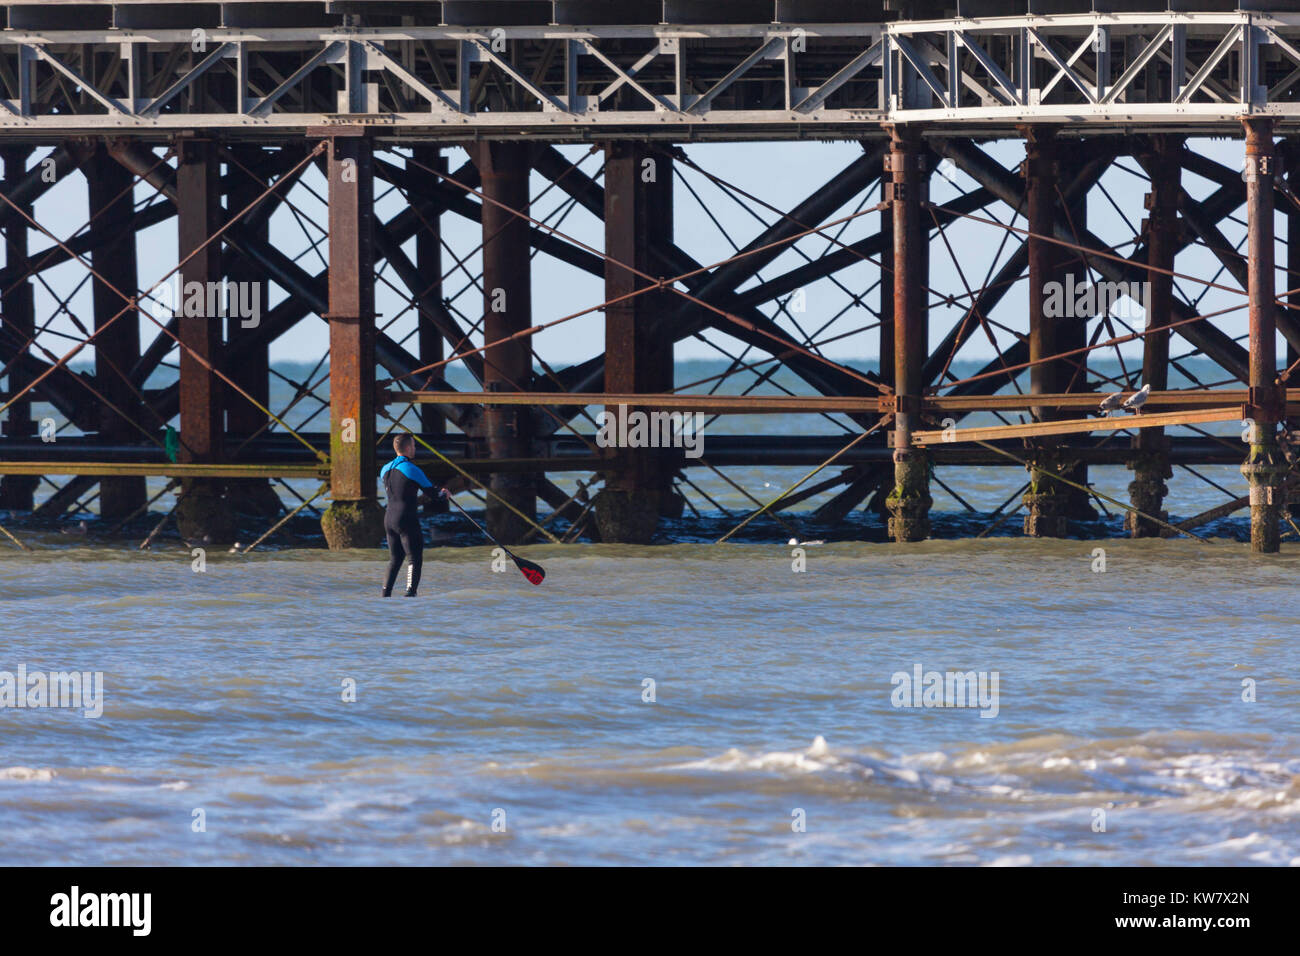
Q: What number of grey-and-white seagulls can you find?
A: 2